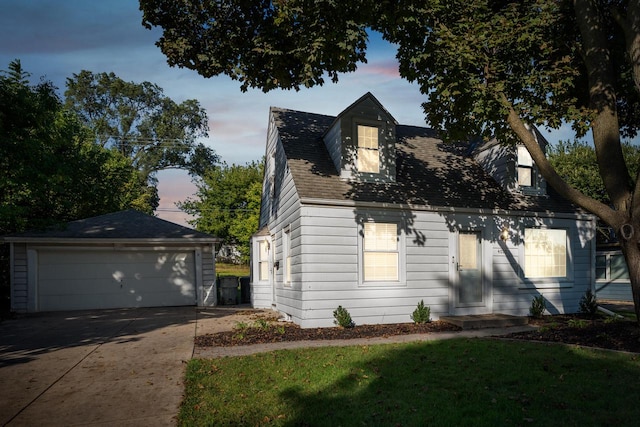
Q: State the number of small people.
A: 0